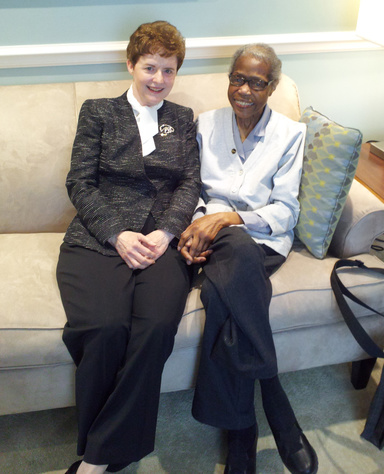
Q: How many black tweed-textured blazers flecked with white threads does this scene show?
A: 1